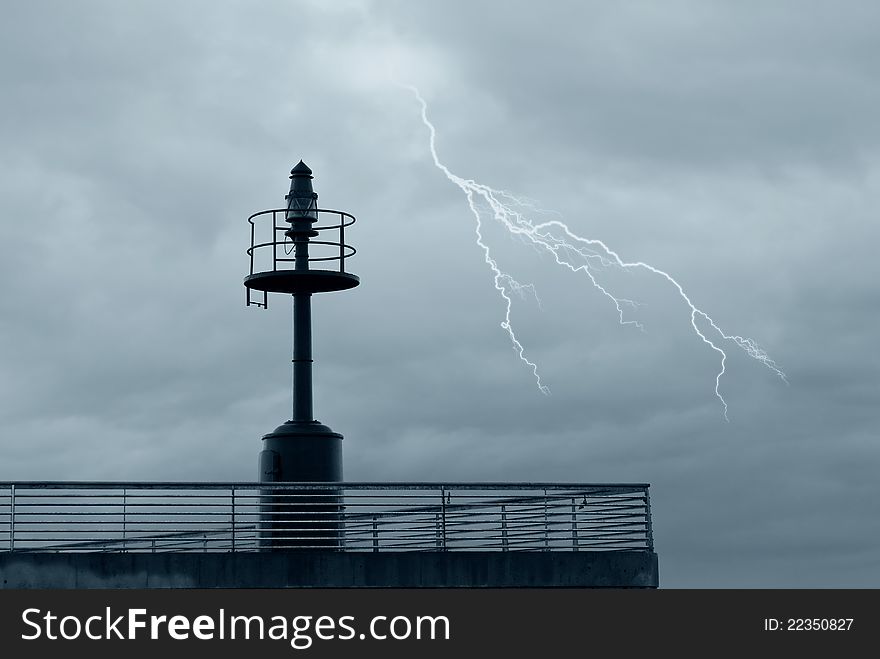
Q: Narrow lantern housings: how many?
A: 1